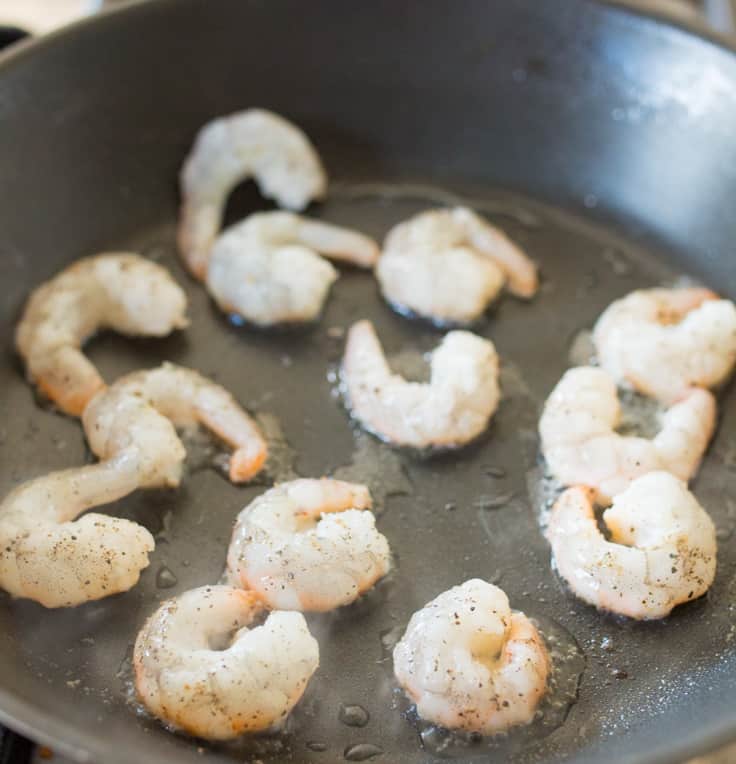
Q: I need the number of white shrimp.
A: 13